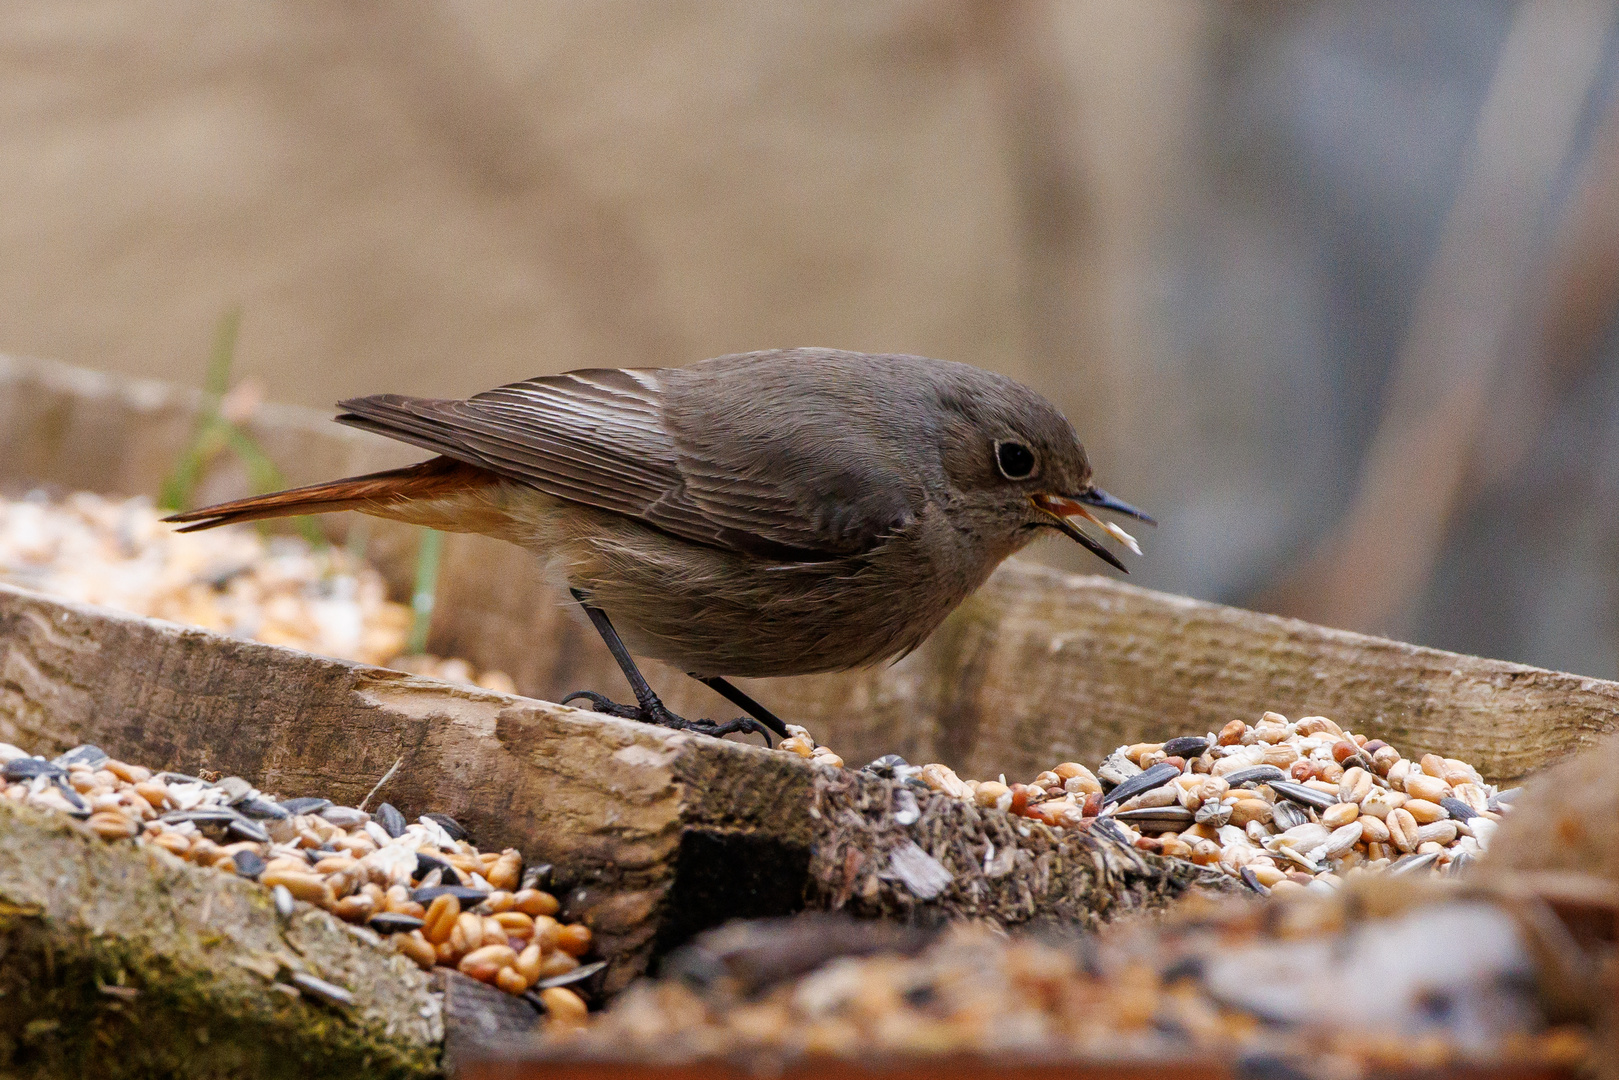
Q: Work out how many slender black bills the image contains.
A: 1